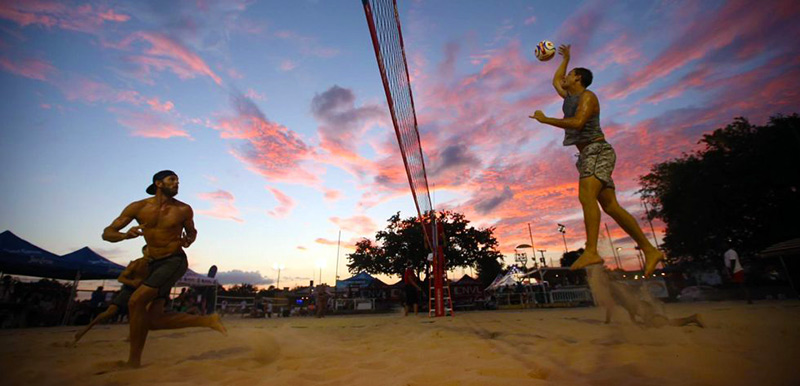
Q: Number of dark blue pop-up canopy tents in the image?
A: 2